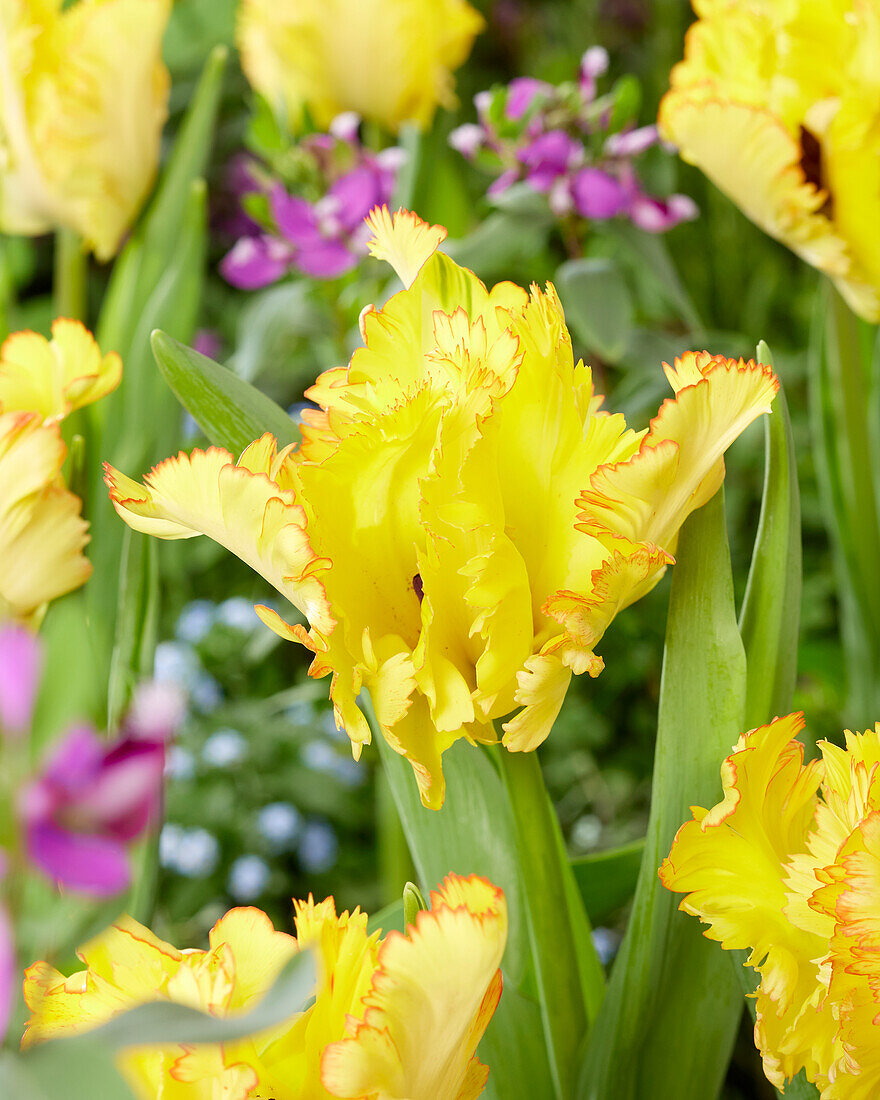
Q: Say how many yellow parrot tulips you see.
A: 7